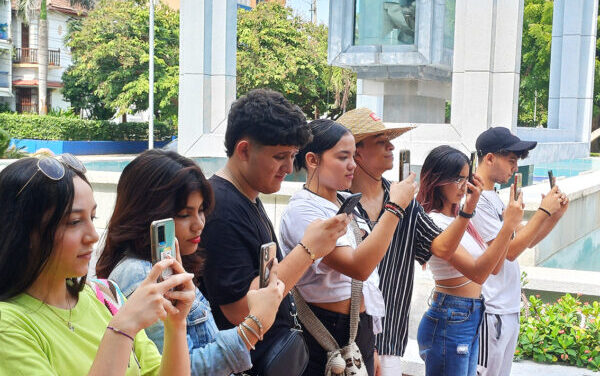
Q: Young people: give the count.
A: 7